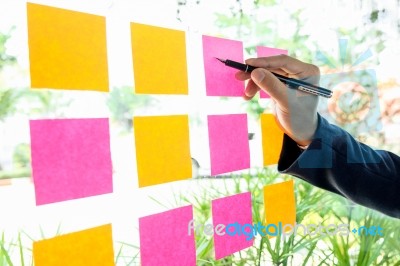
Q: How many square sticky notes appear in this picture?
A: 12